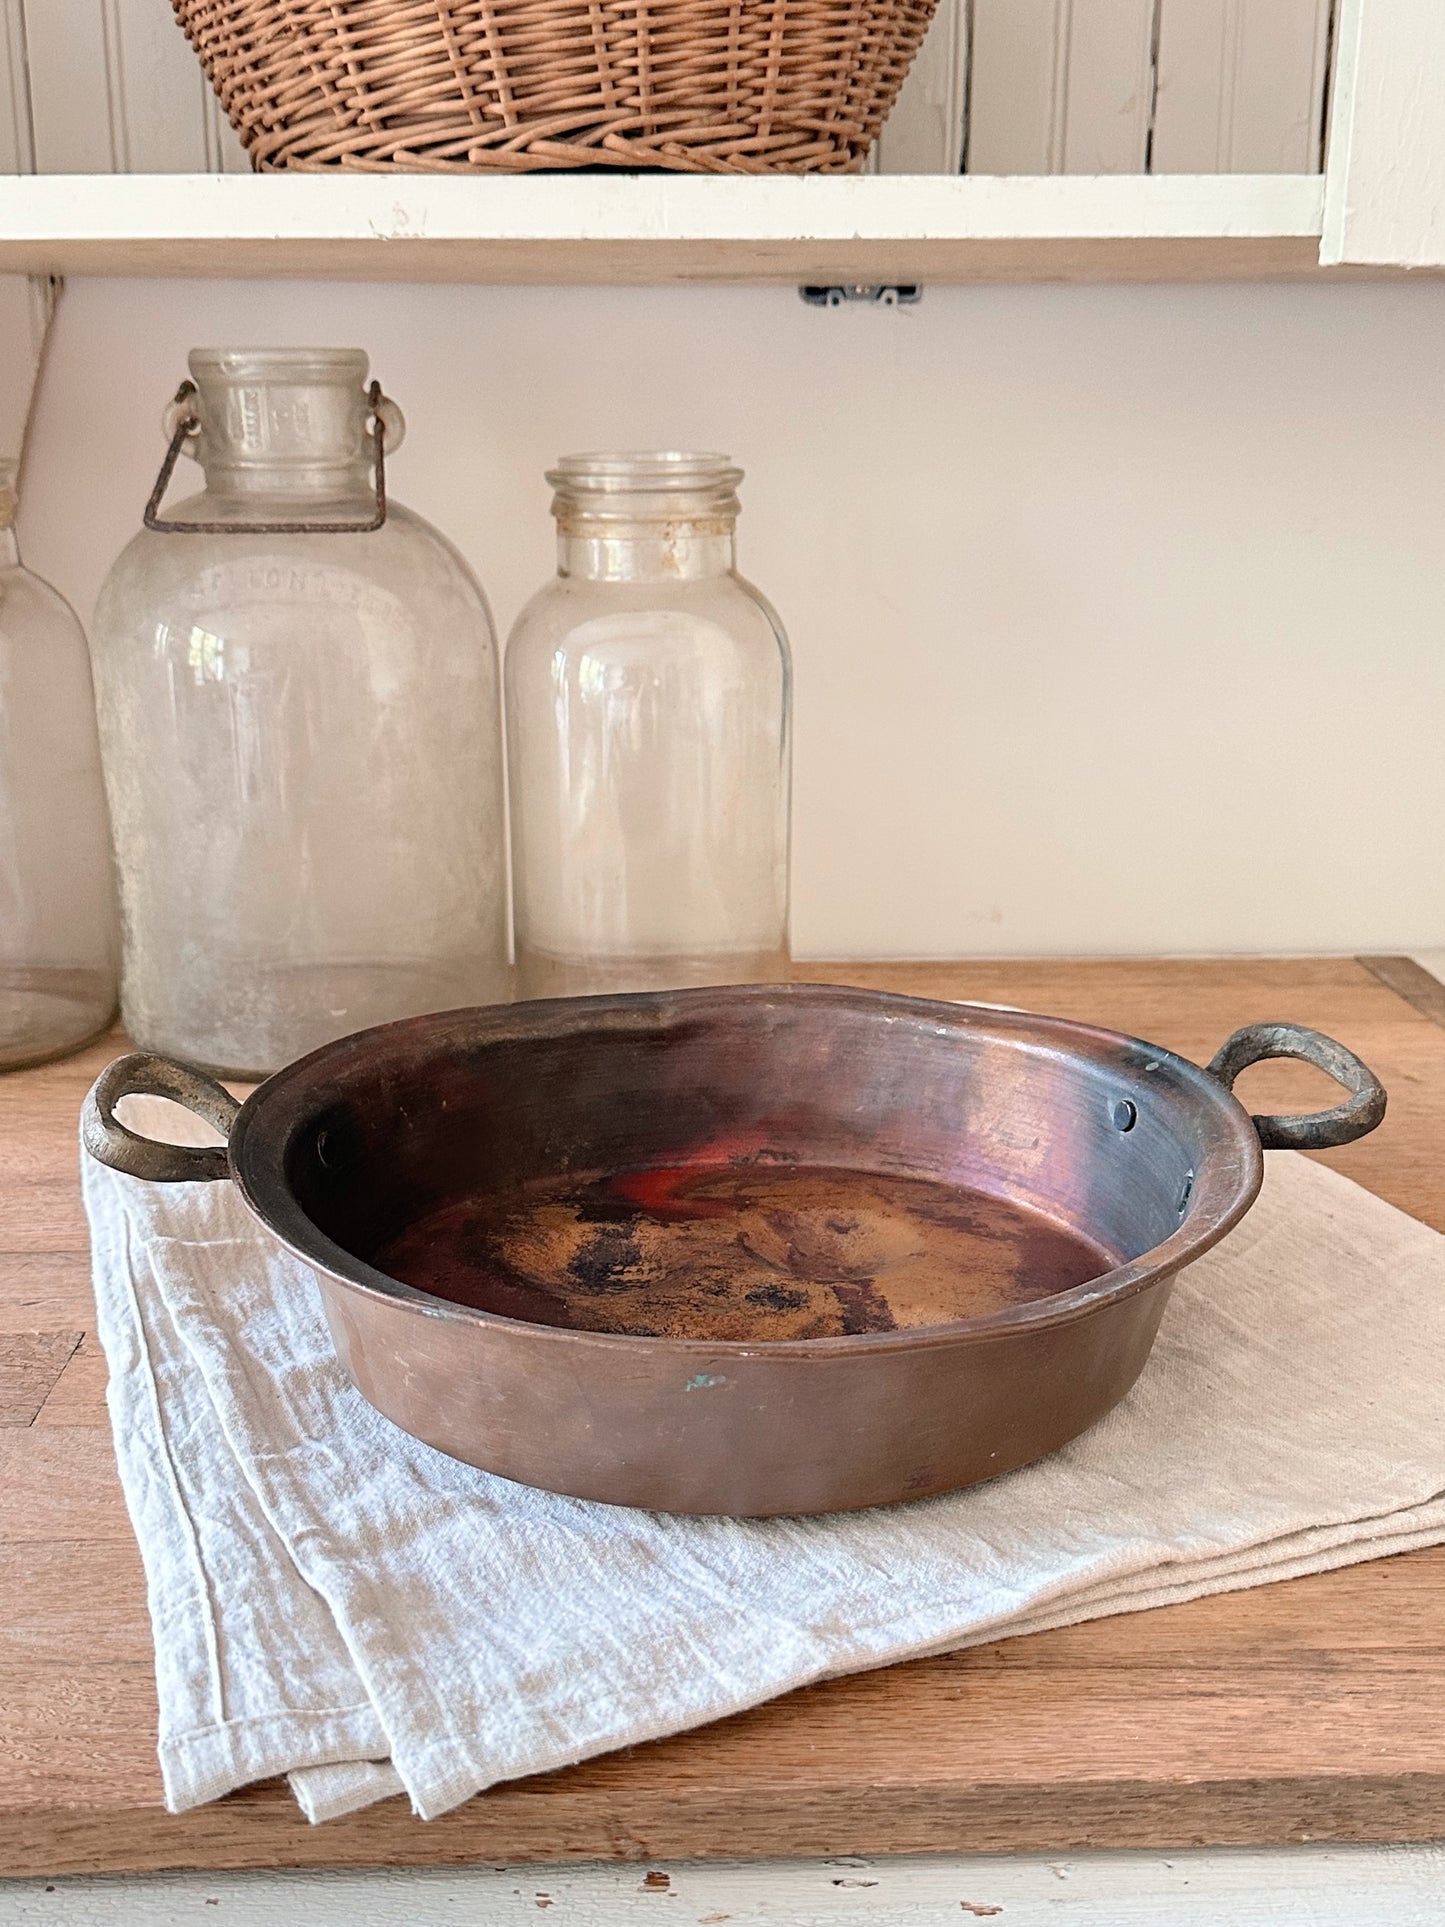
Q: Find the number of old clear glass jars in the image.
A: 3